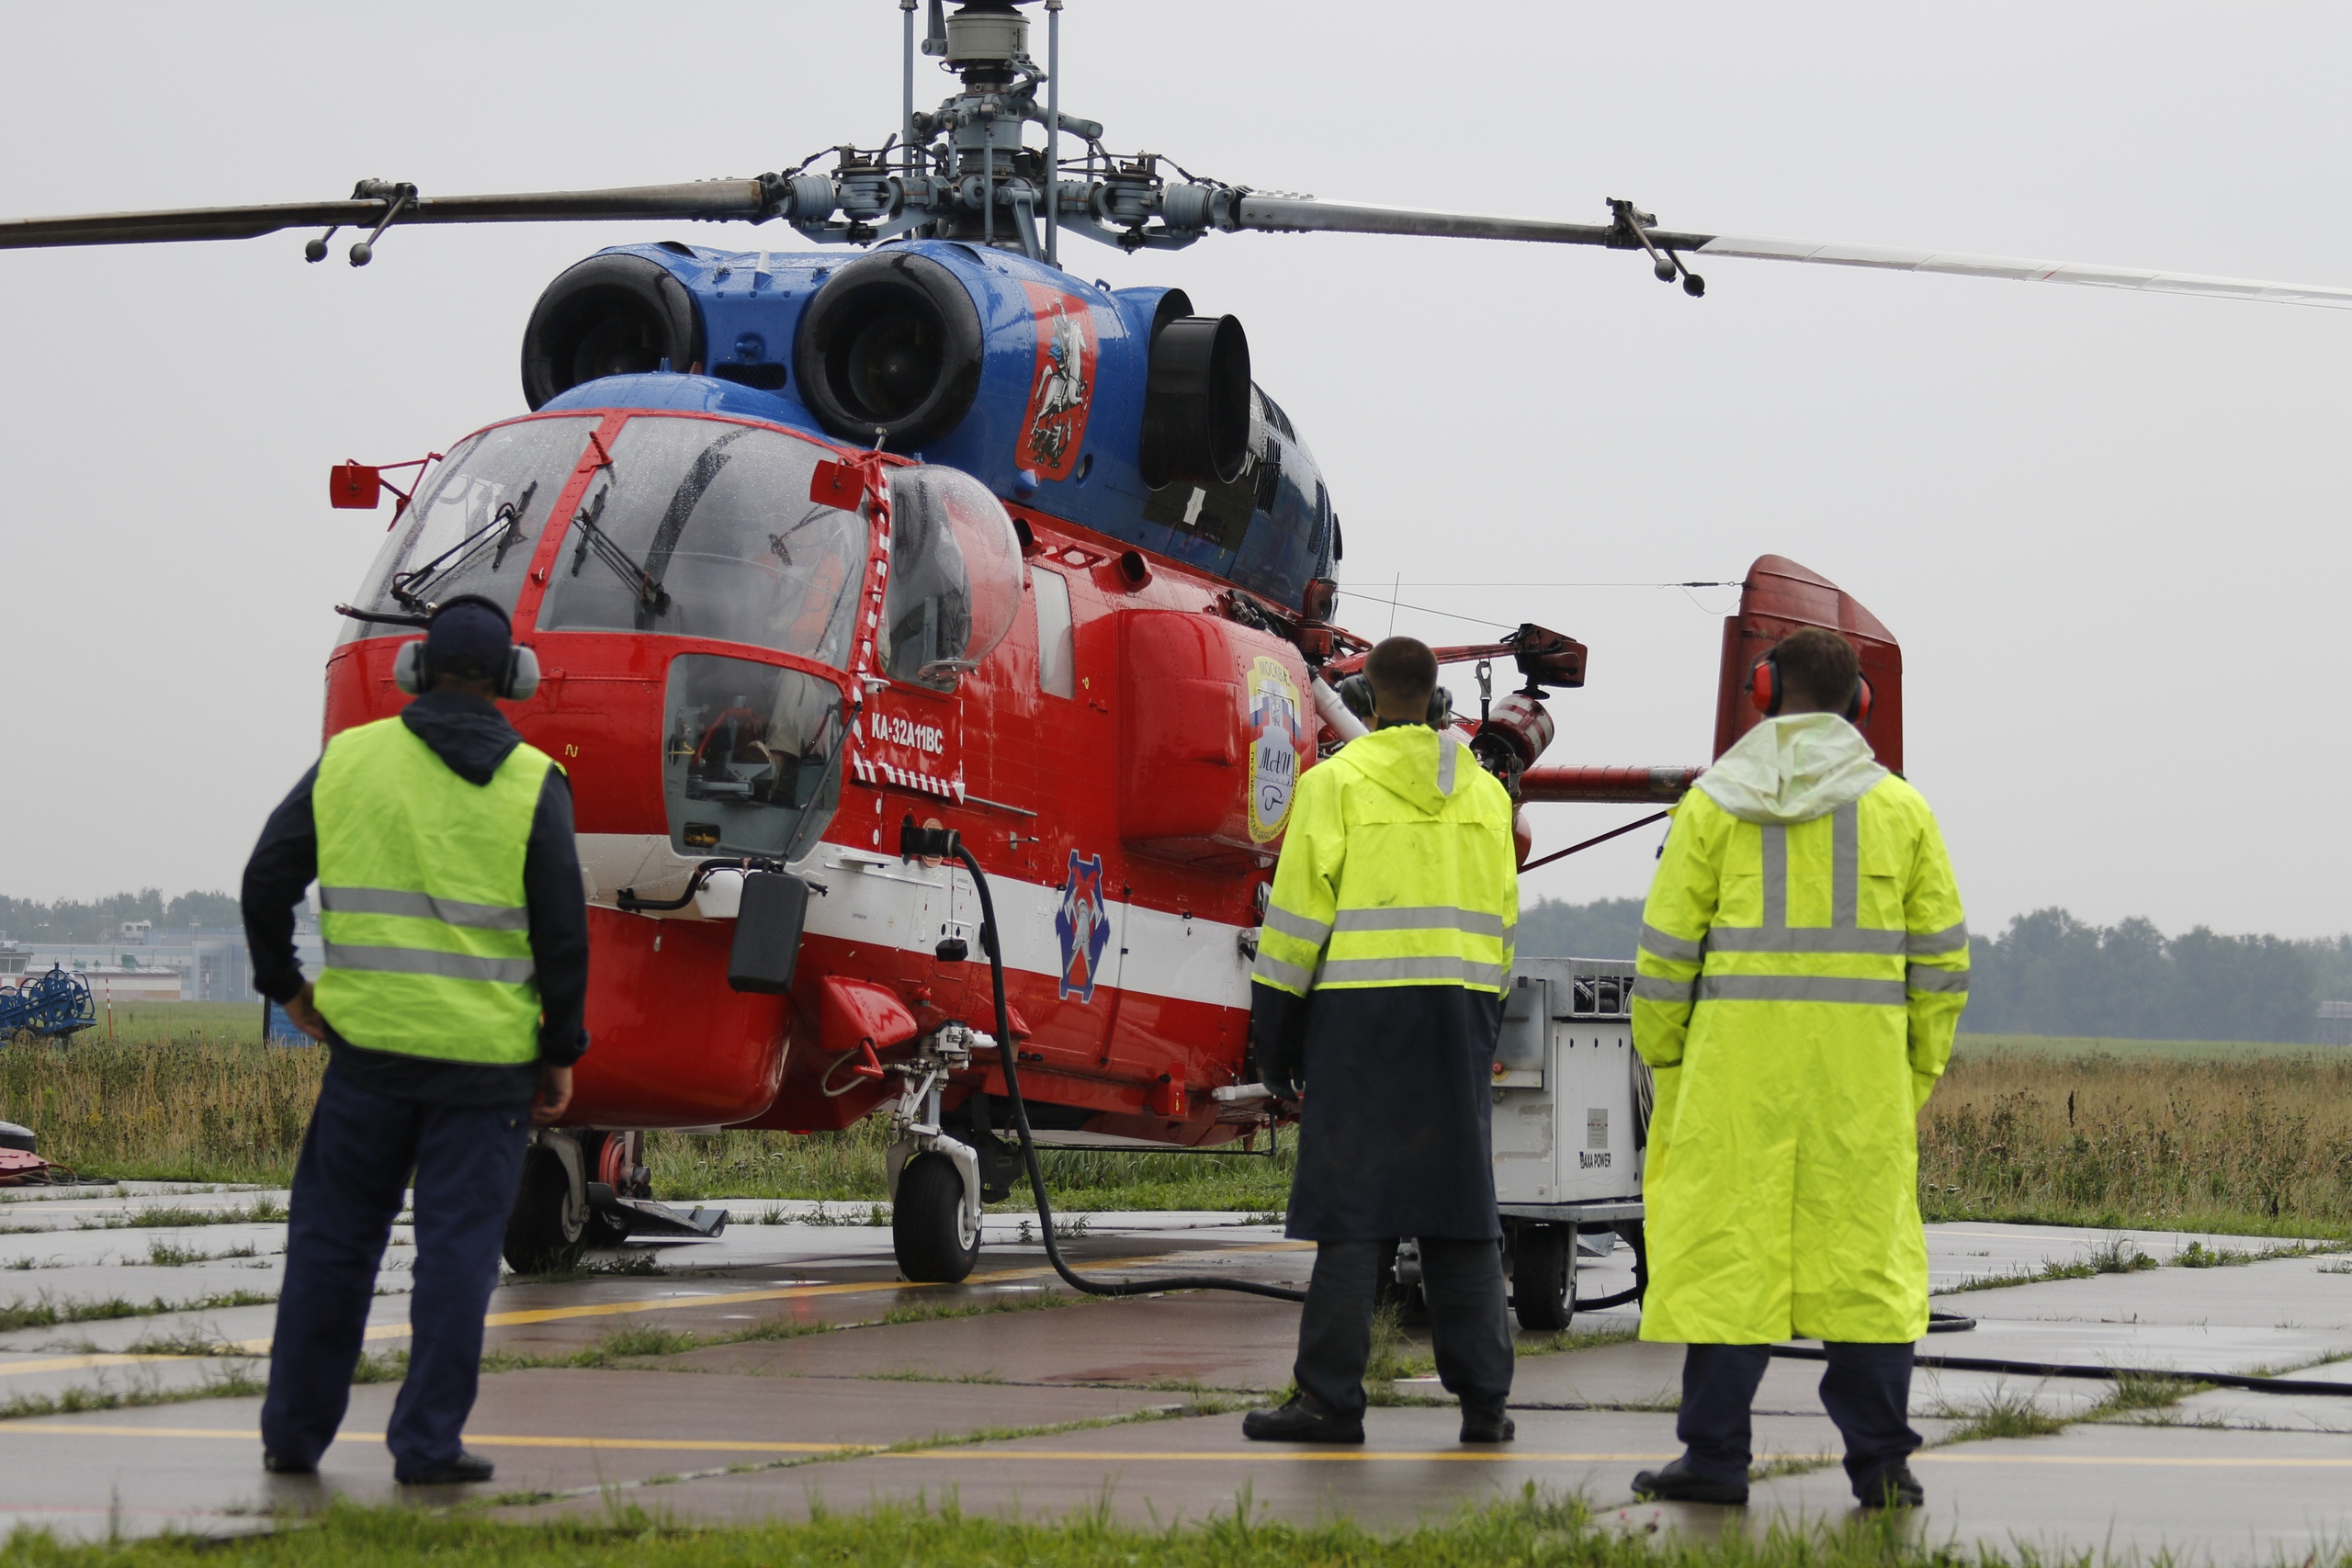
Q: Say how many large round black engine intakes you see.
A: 2